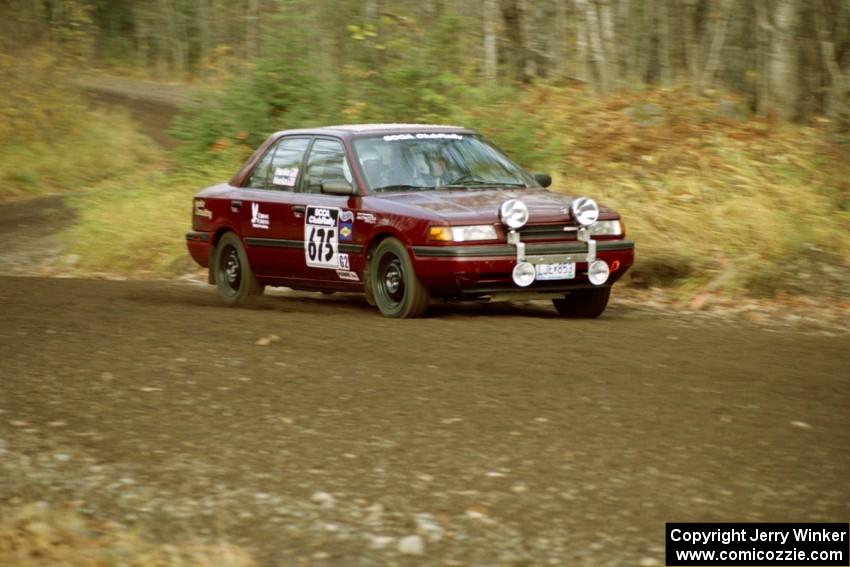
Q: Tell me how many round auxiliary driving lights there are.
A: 4